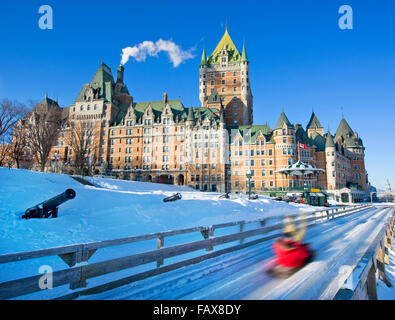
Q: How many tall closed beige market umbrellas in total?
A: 0